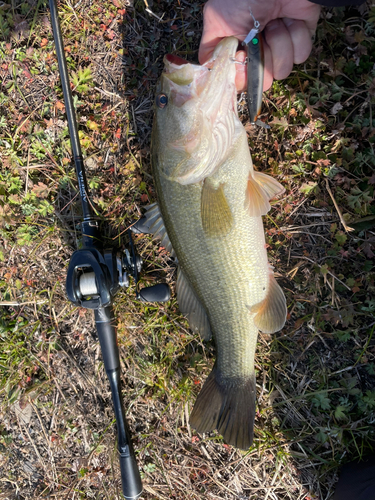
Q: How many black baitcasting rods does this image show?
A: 1